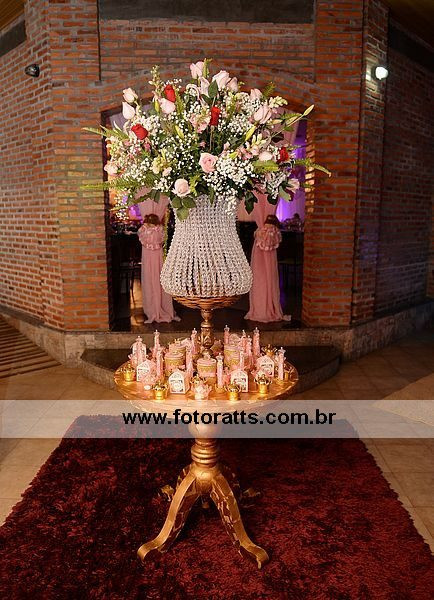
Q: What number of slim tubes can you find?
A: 12